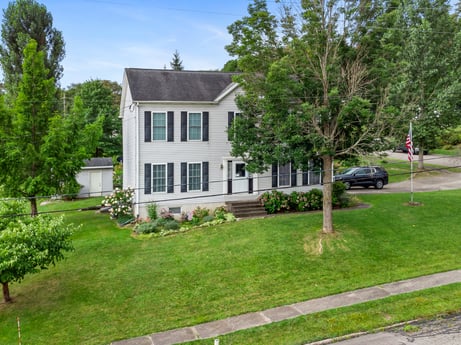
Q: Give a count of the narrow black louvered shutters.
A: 13